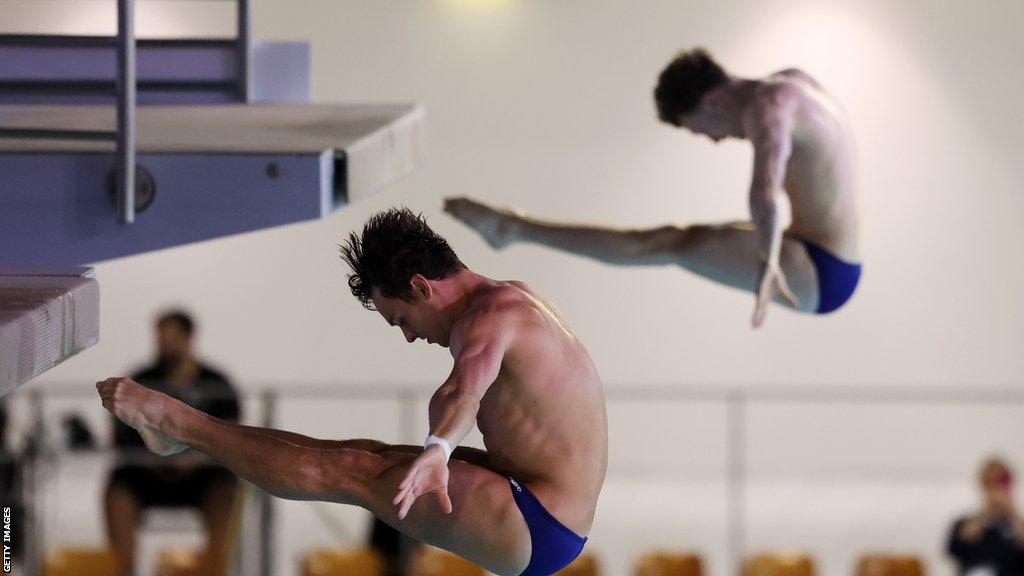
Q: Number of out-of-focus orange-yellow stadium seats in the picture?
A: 8